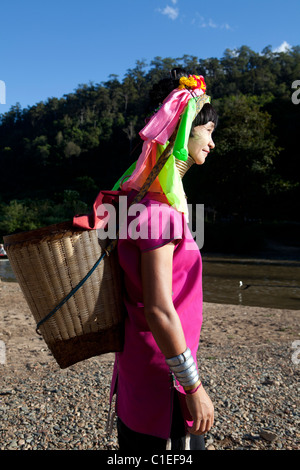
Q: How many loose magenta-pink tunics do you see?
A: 1